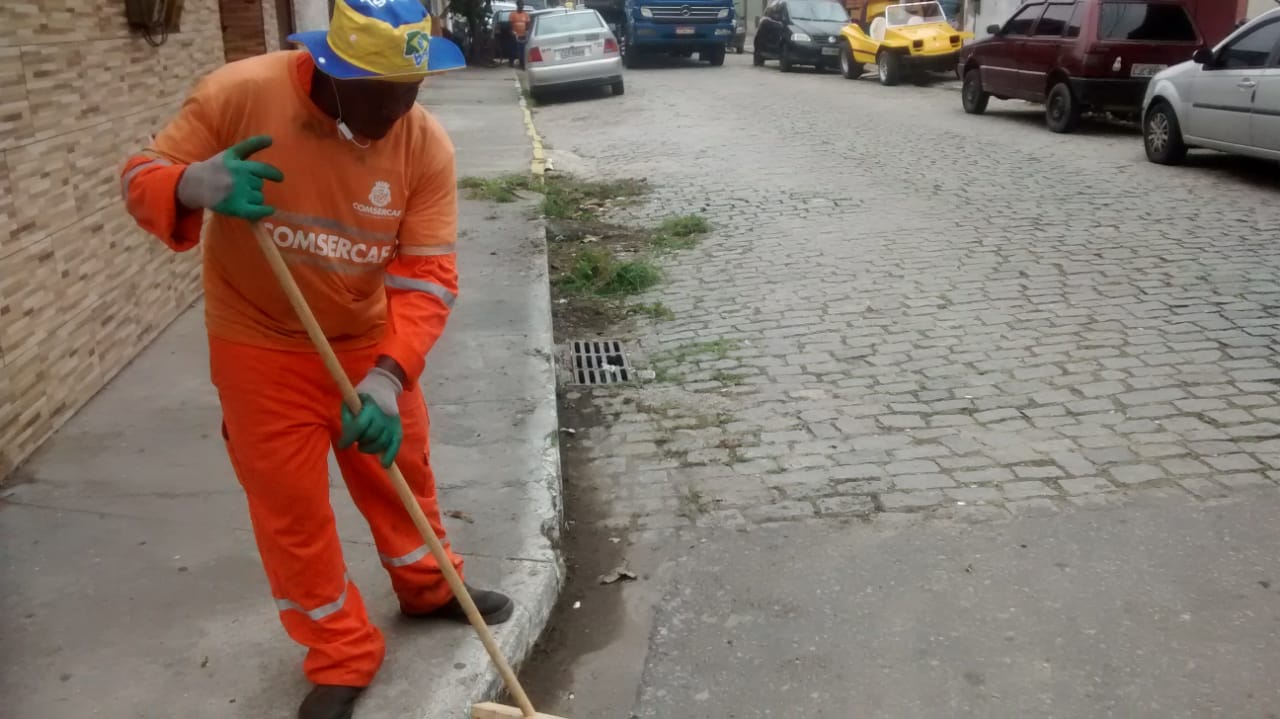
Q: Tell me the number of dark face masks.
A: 0